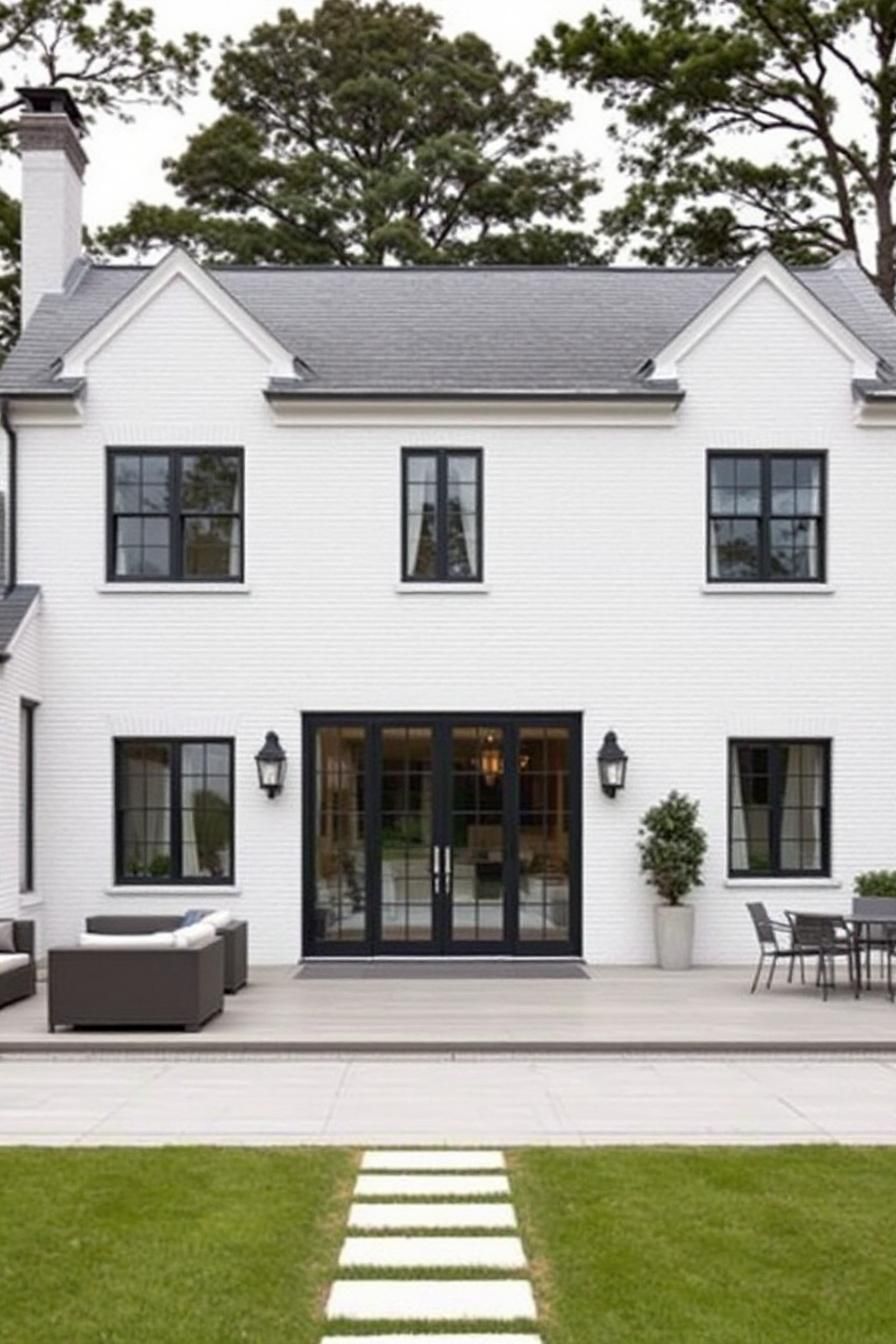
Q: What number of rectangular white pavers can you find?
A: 6